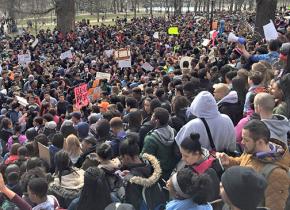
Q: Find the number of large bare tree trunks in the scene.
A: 2